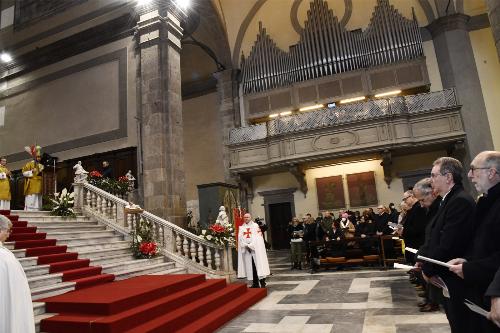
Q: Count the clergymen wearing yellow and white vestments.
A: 2